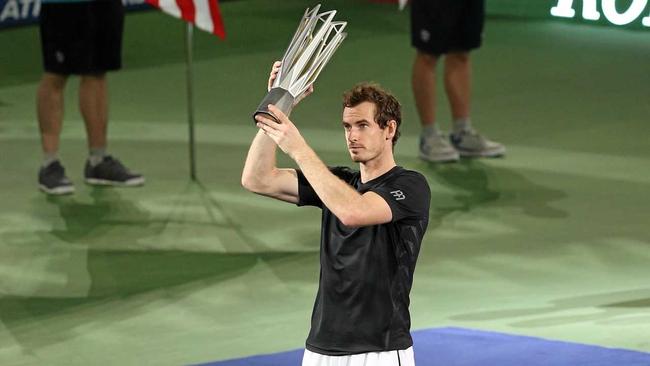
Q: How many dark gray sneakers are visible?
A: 2